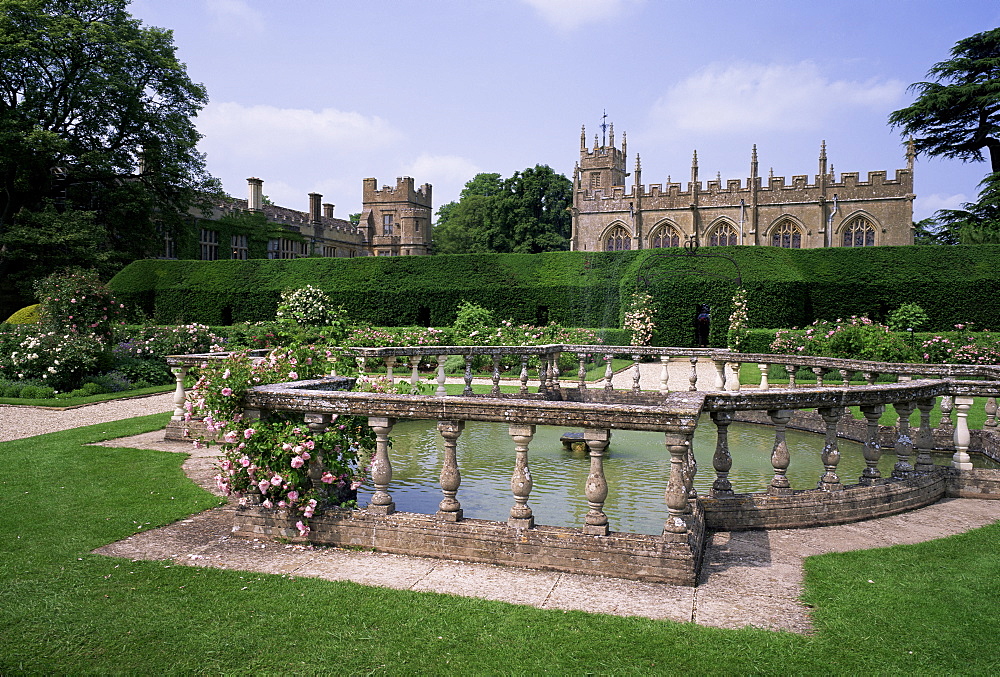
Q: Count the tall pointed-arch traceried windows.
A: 5